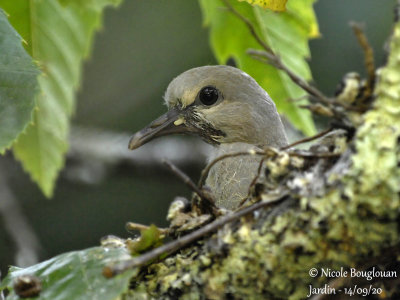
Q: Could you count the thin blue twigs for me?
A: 0